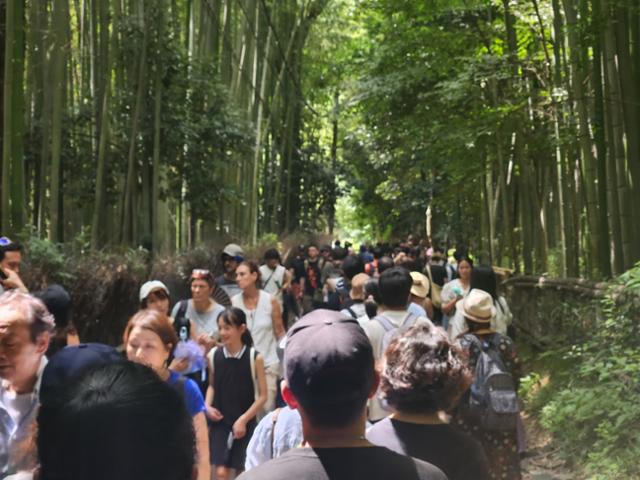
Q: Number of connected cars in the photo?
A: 0